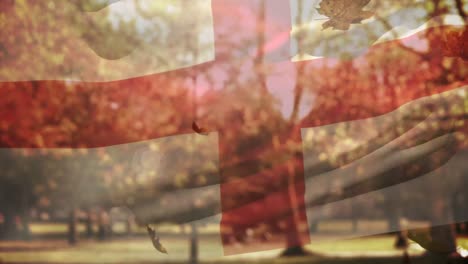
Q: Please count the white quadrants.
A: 4